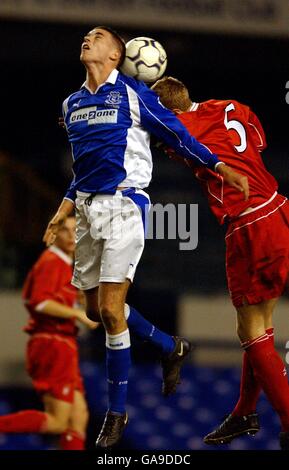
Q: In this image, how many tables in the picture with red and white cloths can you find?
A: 0